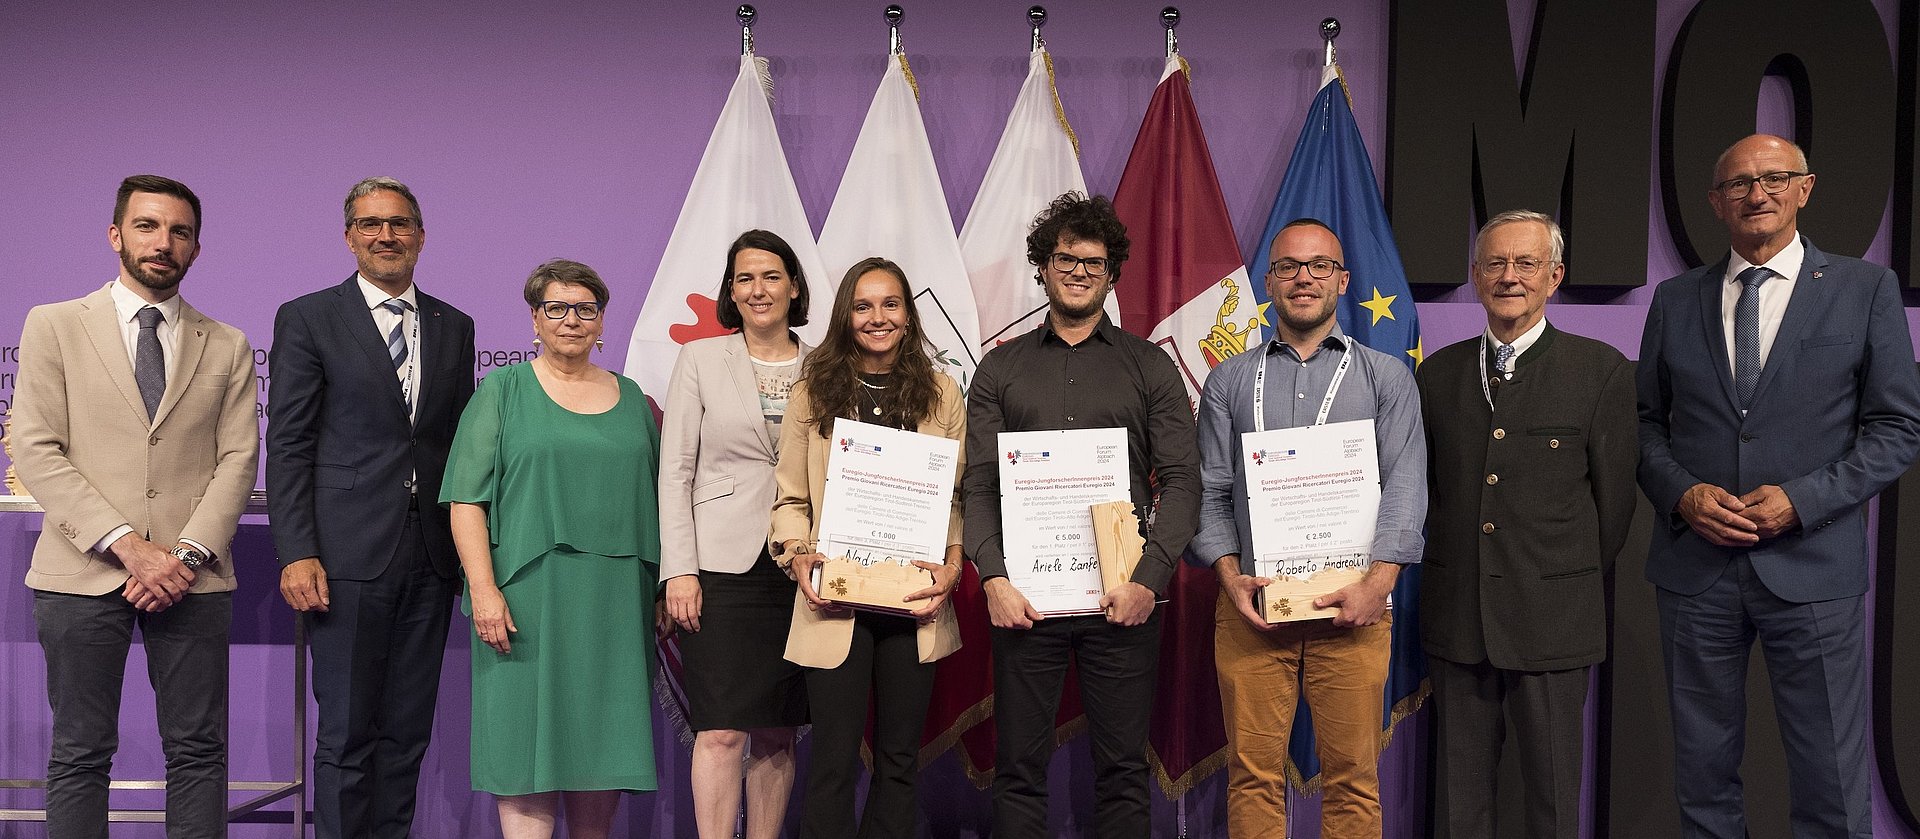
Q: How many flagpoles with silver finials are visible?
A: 5